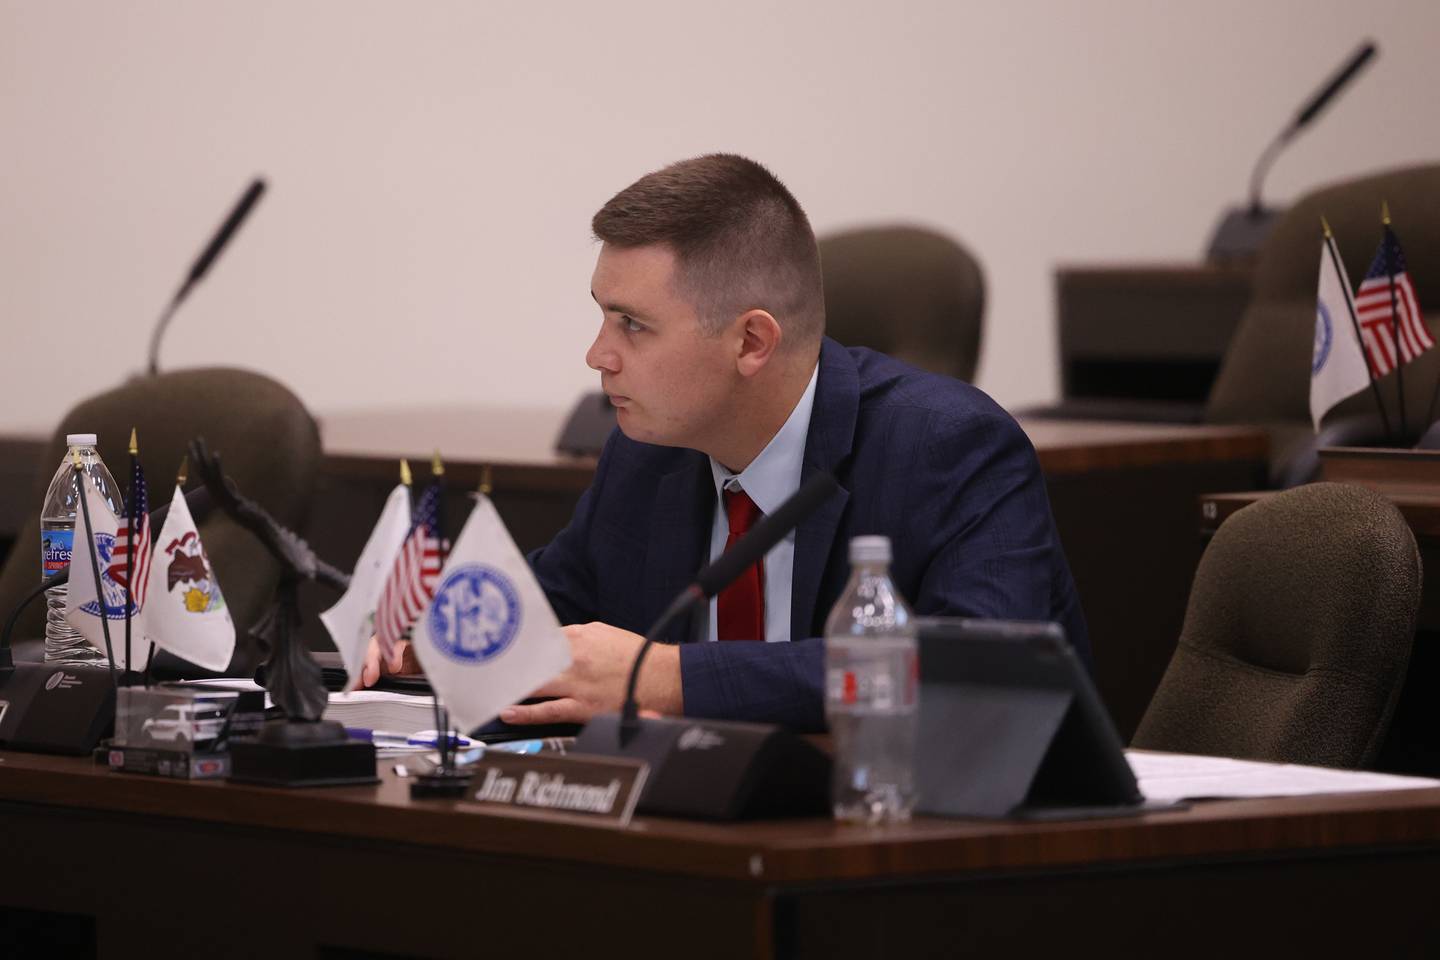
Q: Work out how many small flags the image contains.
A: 8